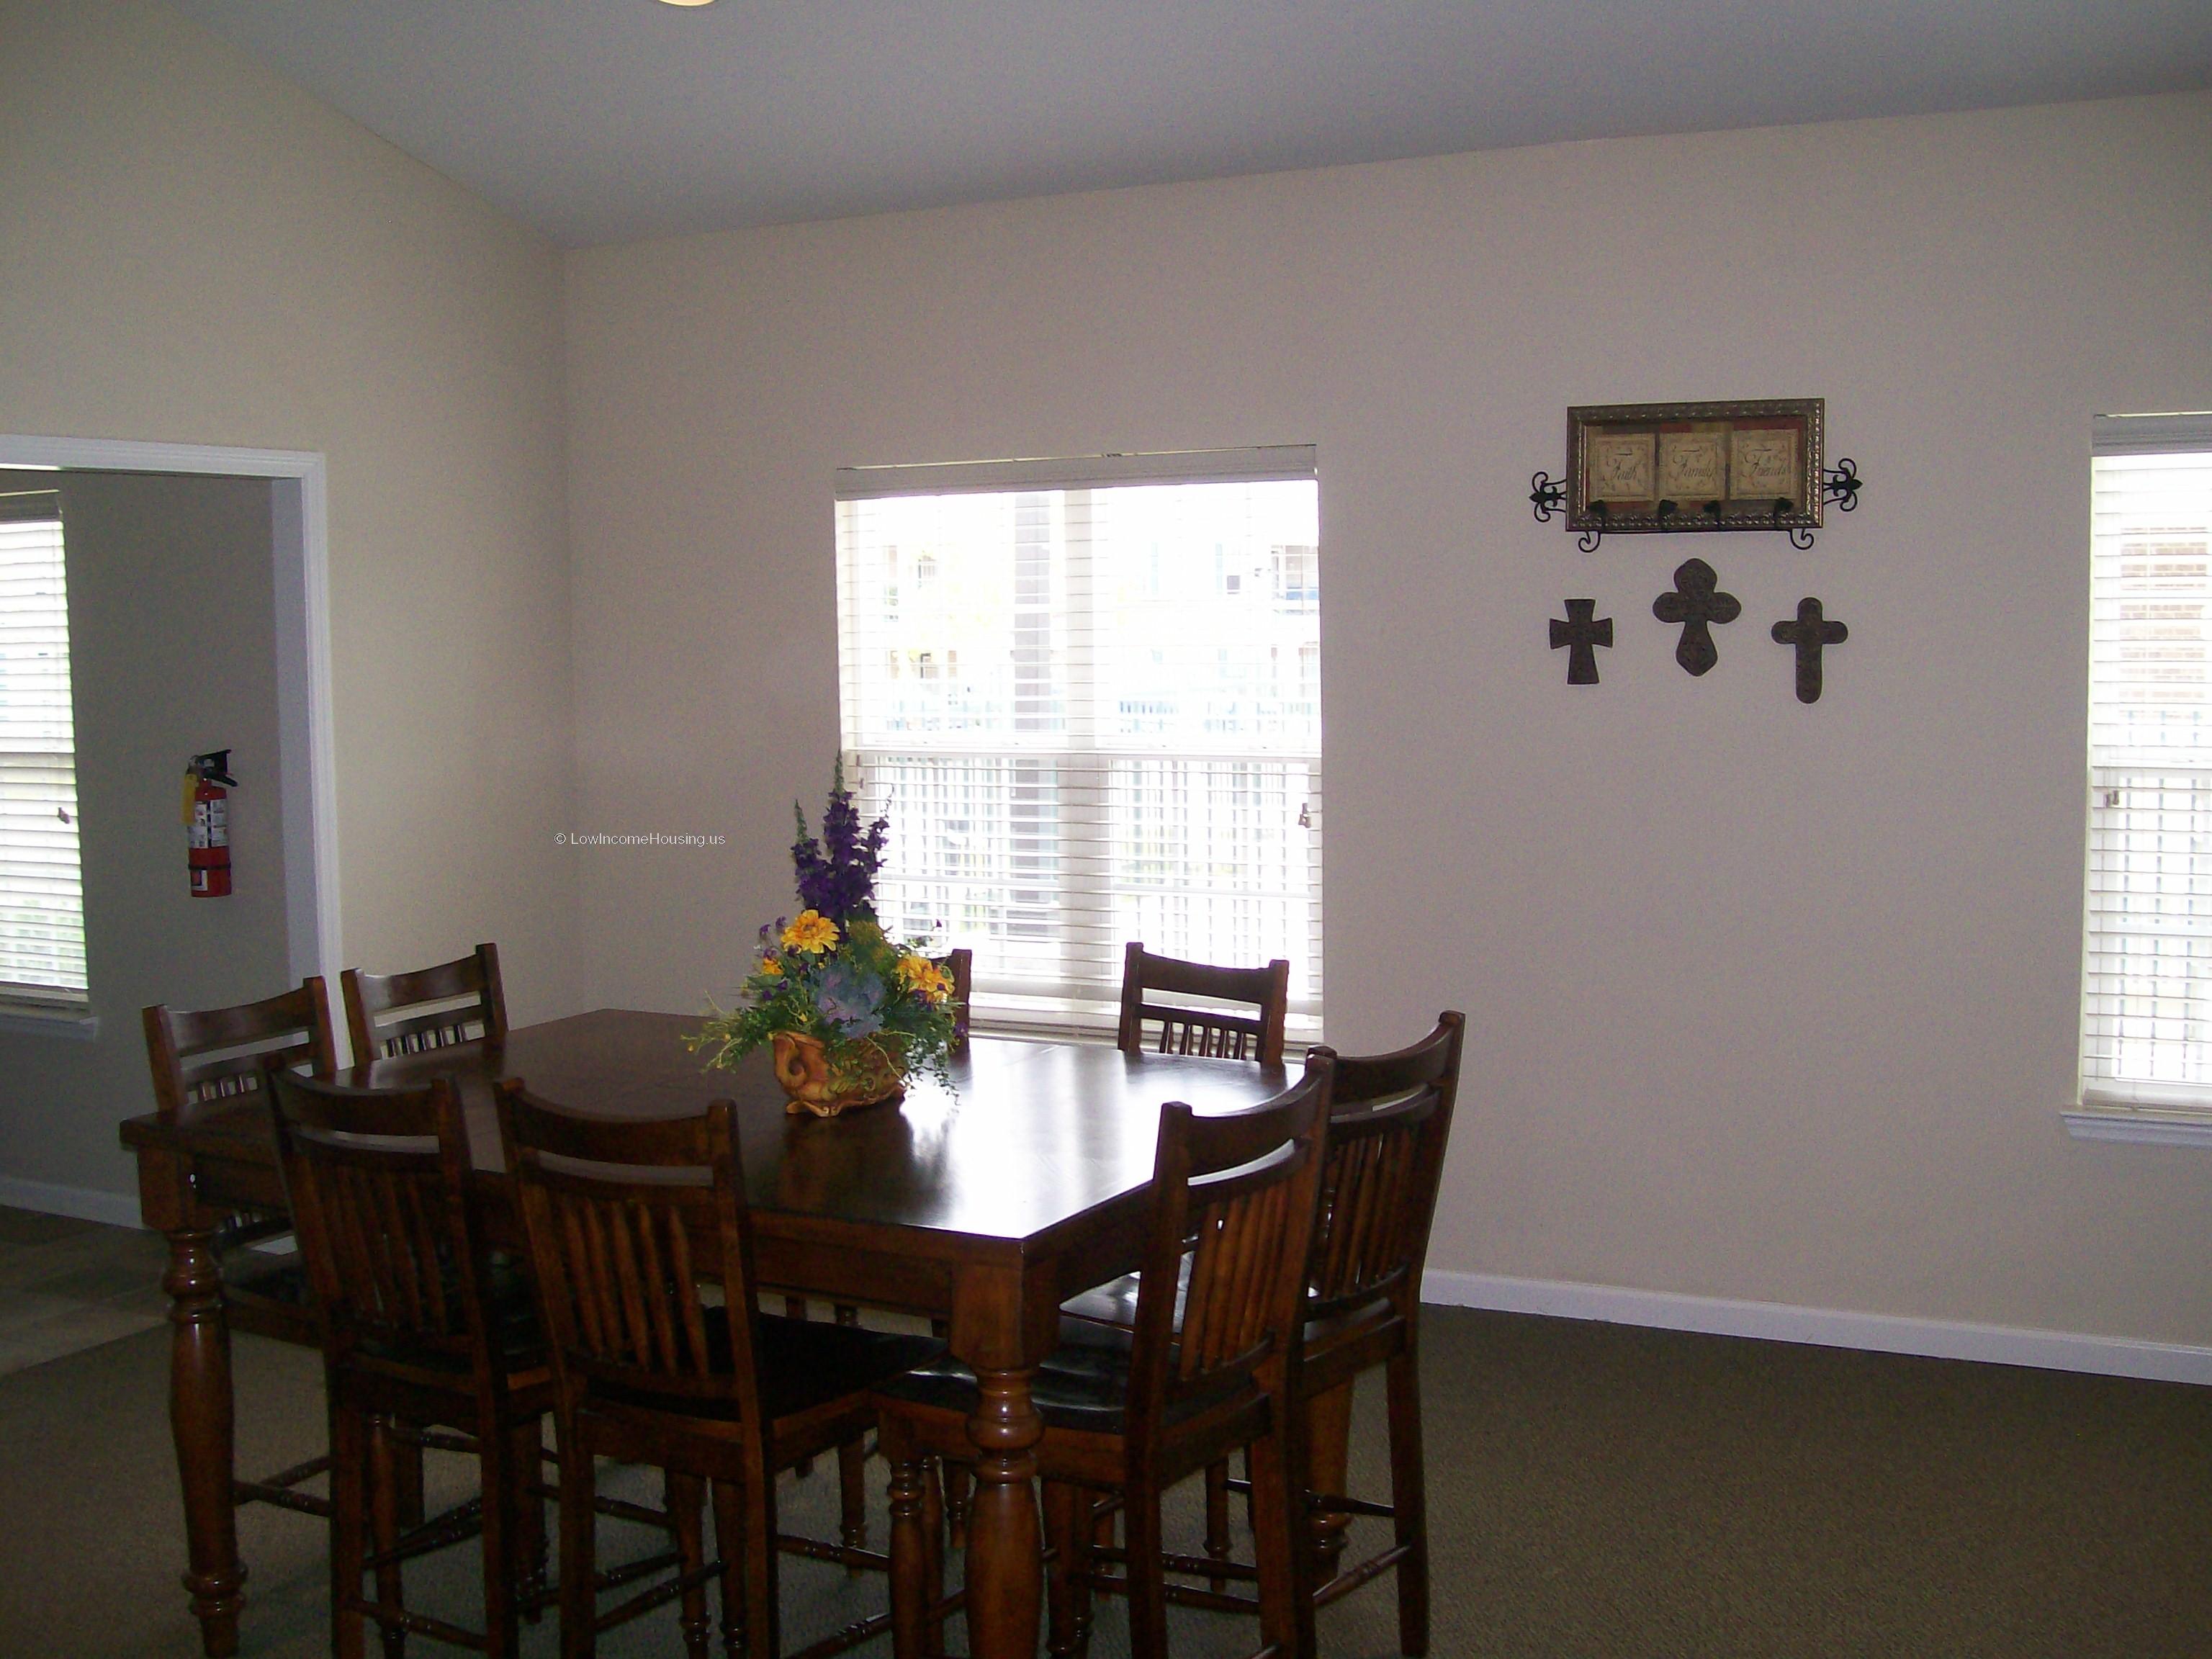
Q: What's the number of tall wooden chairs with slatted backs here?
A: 8